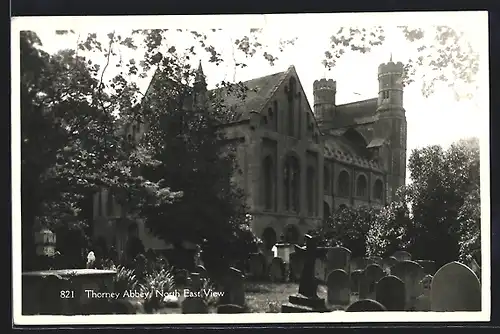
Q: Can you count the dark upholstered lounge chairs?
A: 0